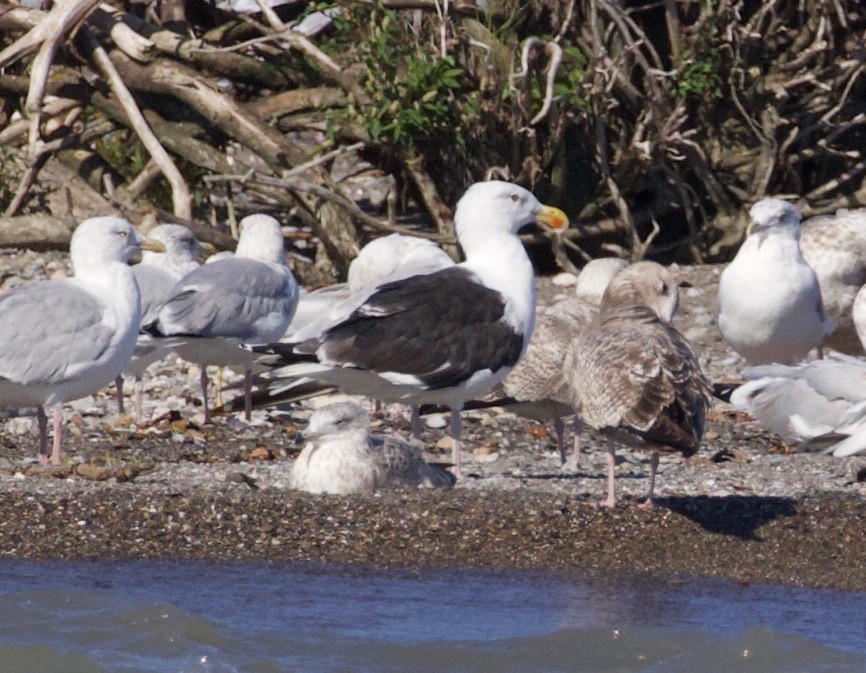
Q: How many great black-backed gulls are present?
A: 1